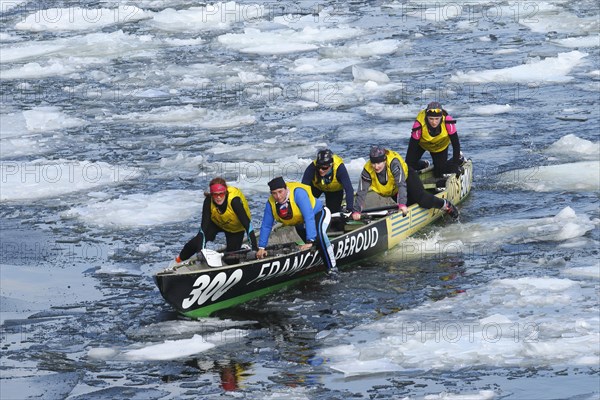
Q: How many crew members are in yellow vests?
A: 5